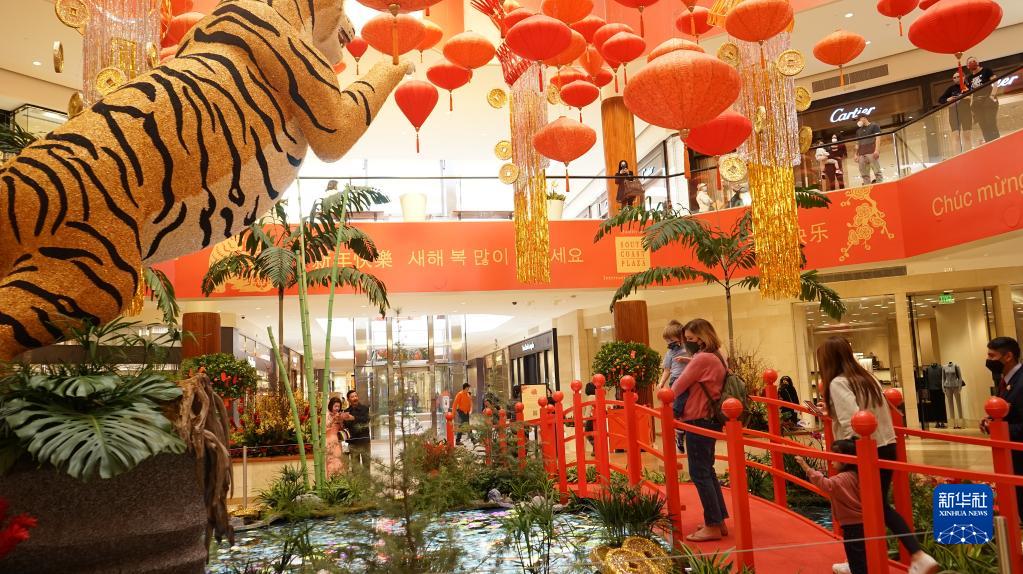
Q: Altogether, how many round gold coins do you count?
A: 15